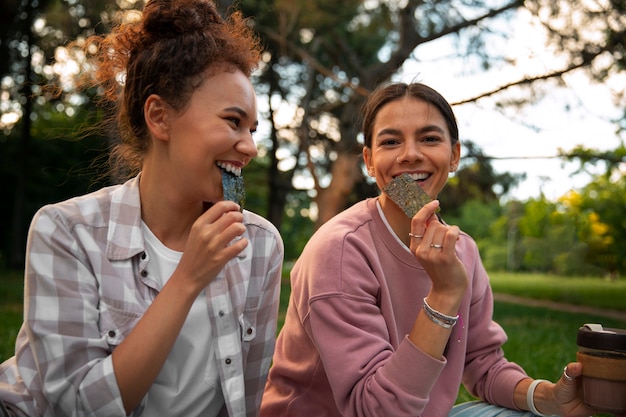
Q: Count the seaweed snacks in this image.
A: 2